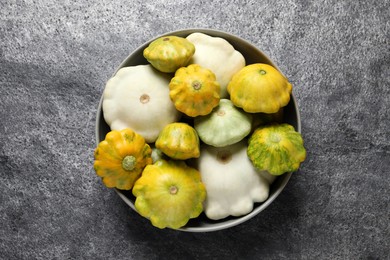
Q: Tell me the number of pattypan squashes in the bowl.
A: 11